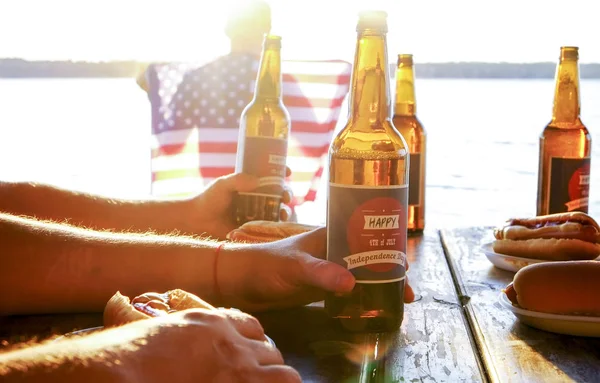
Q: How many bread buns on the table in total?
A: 4